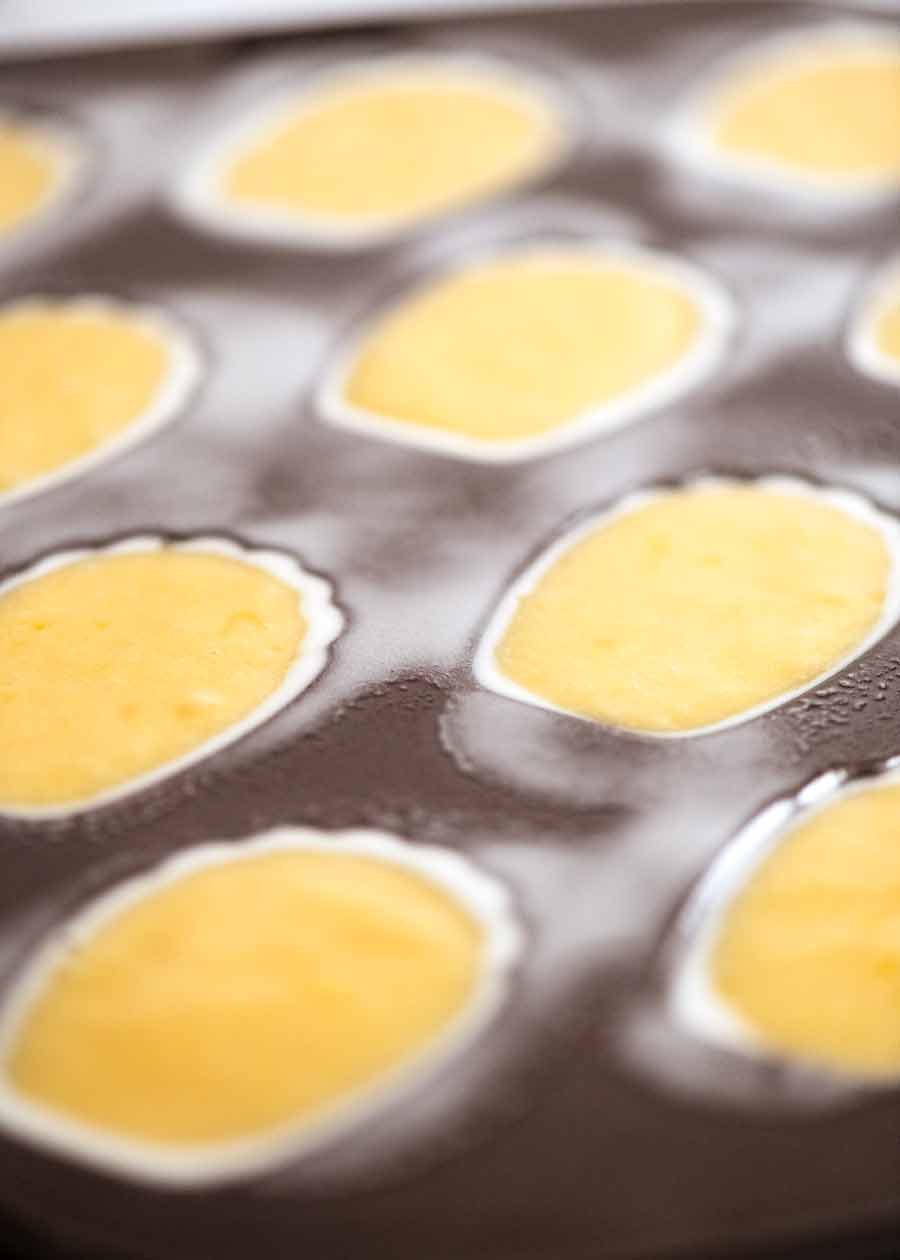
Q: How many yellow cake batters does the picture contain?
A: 10